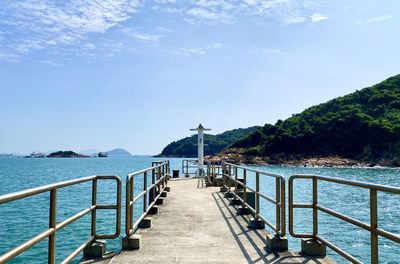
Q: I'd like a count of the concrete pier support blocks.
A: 14